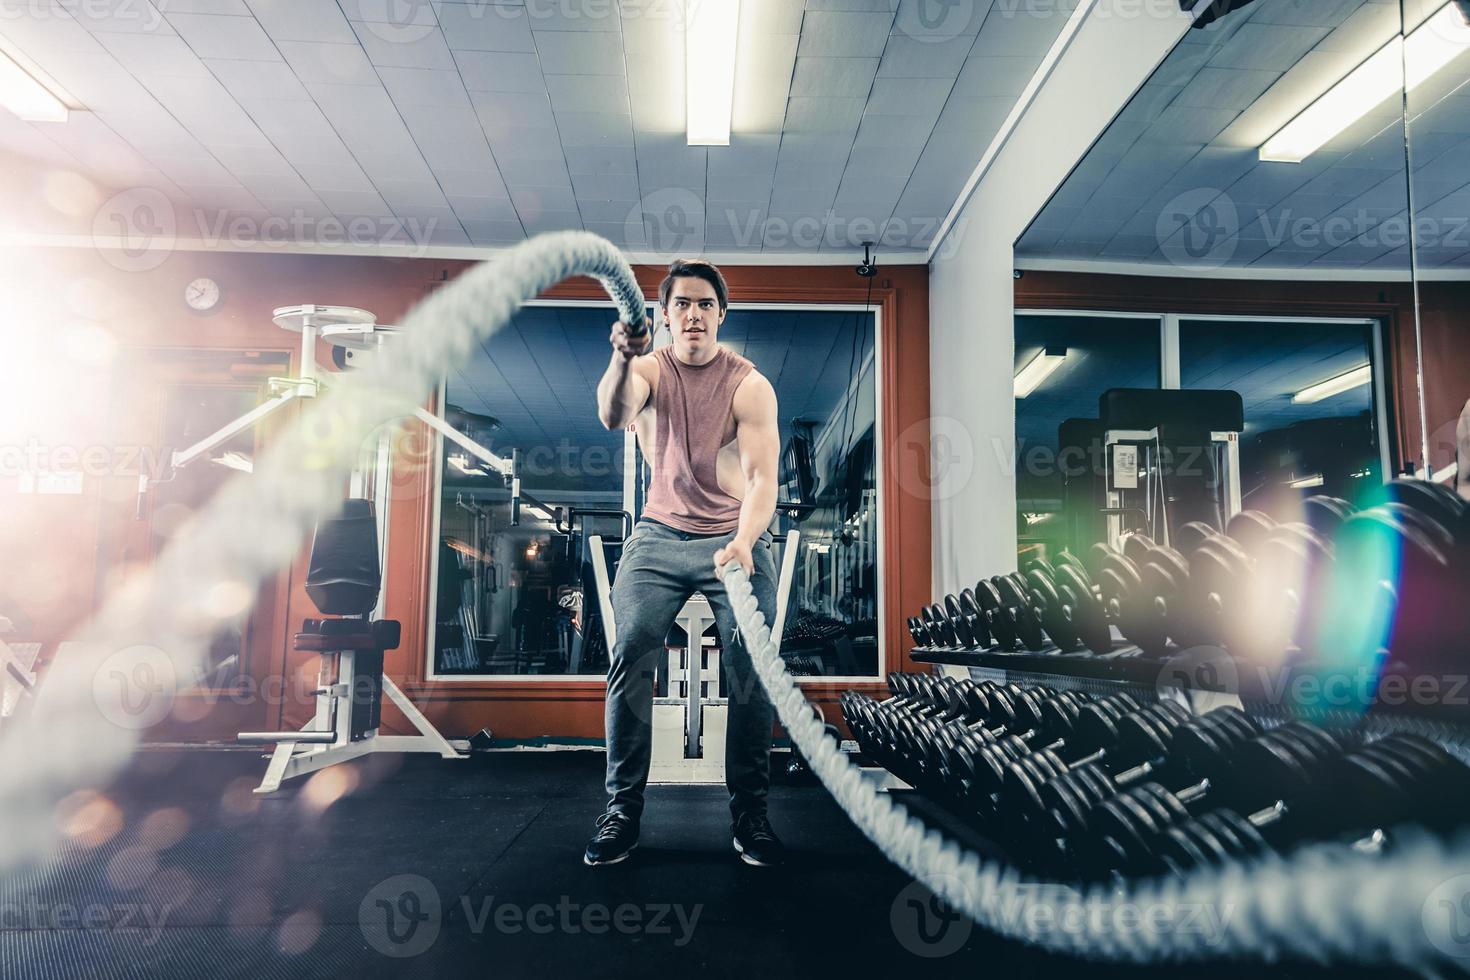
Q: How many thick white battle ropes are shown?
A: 2